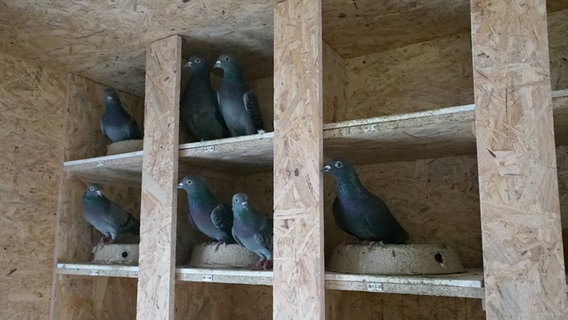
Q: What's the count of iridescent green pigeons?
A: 7